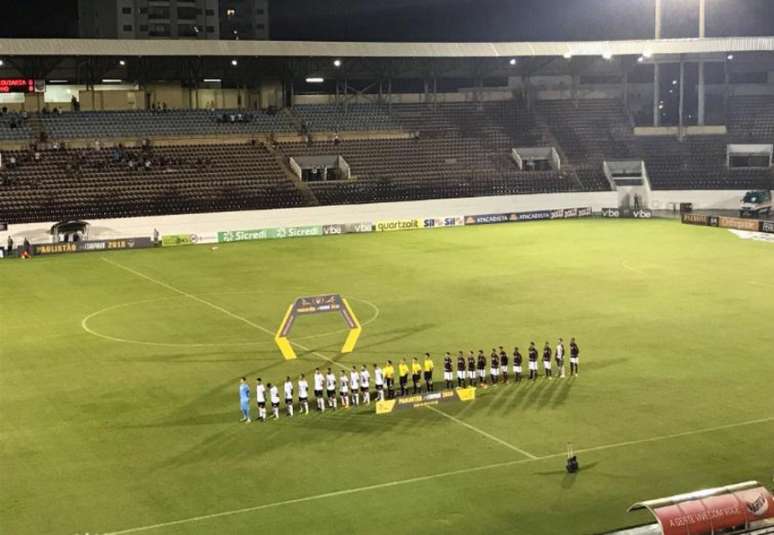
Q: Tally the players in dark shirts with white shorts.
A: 10